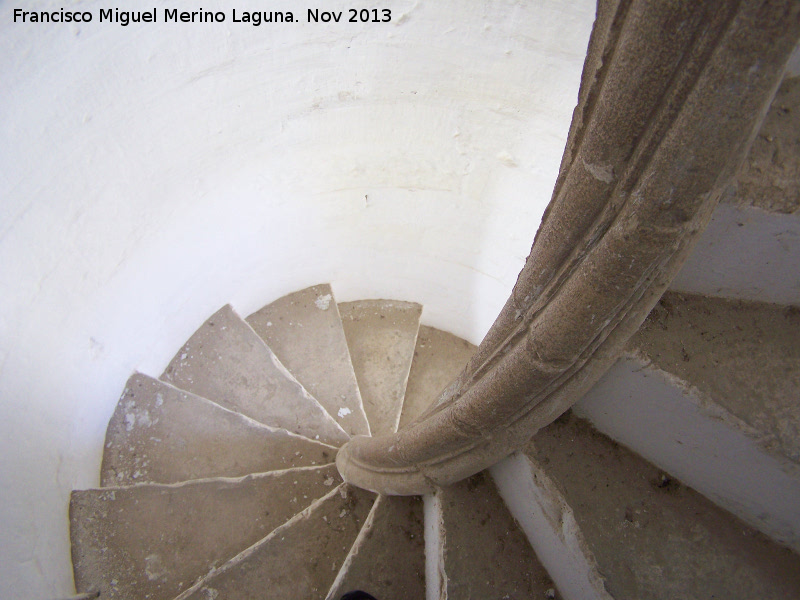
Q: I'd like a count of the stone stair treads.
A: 12